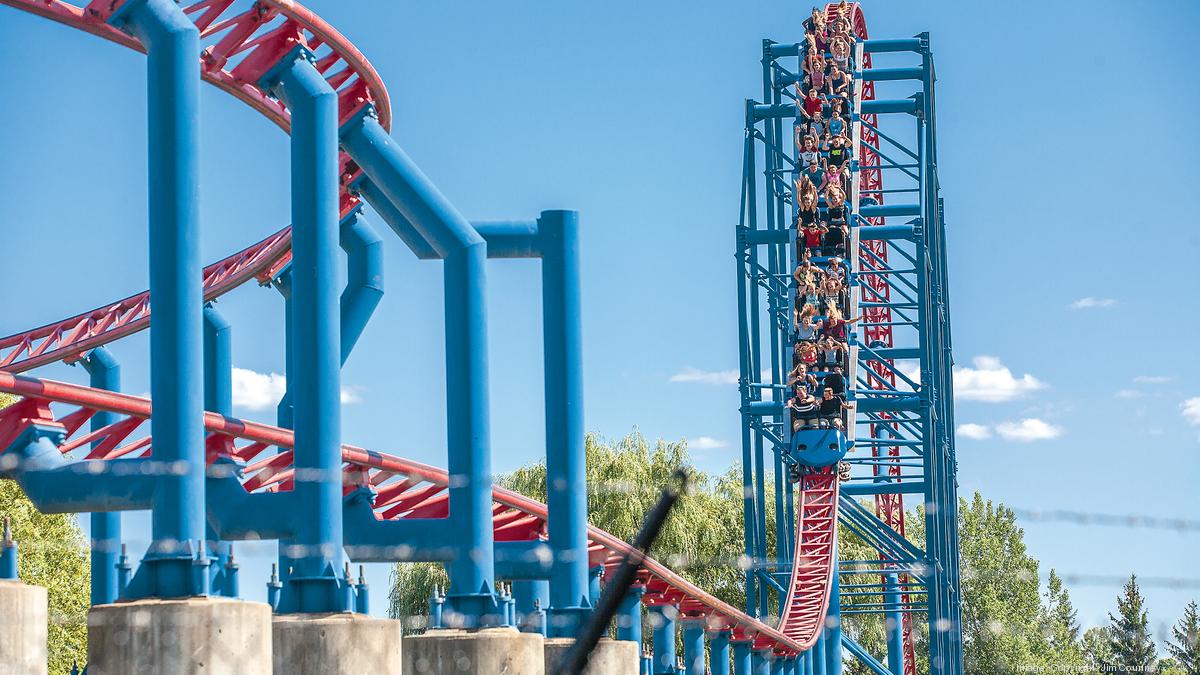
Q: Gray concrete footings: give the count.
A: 5